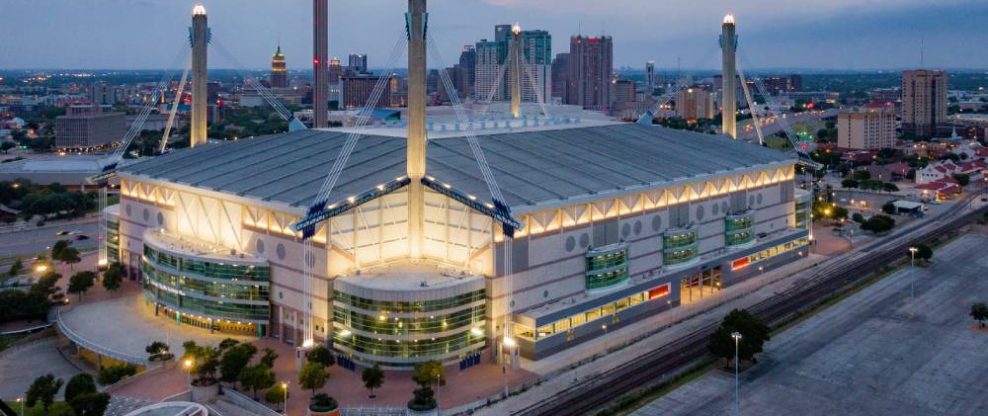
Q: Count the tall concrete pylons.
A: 4